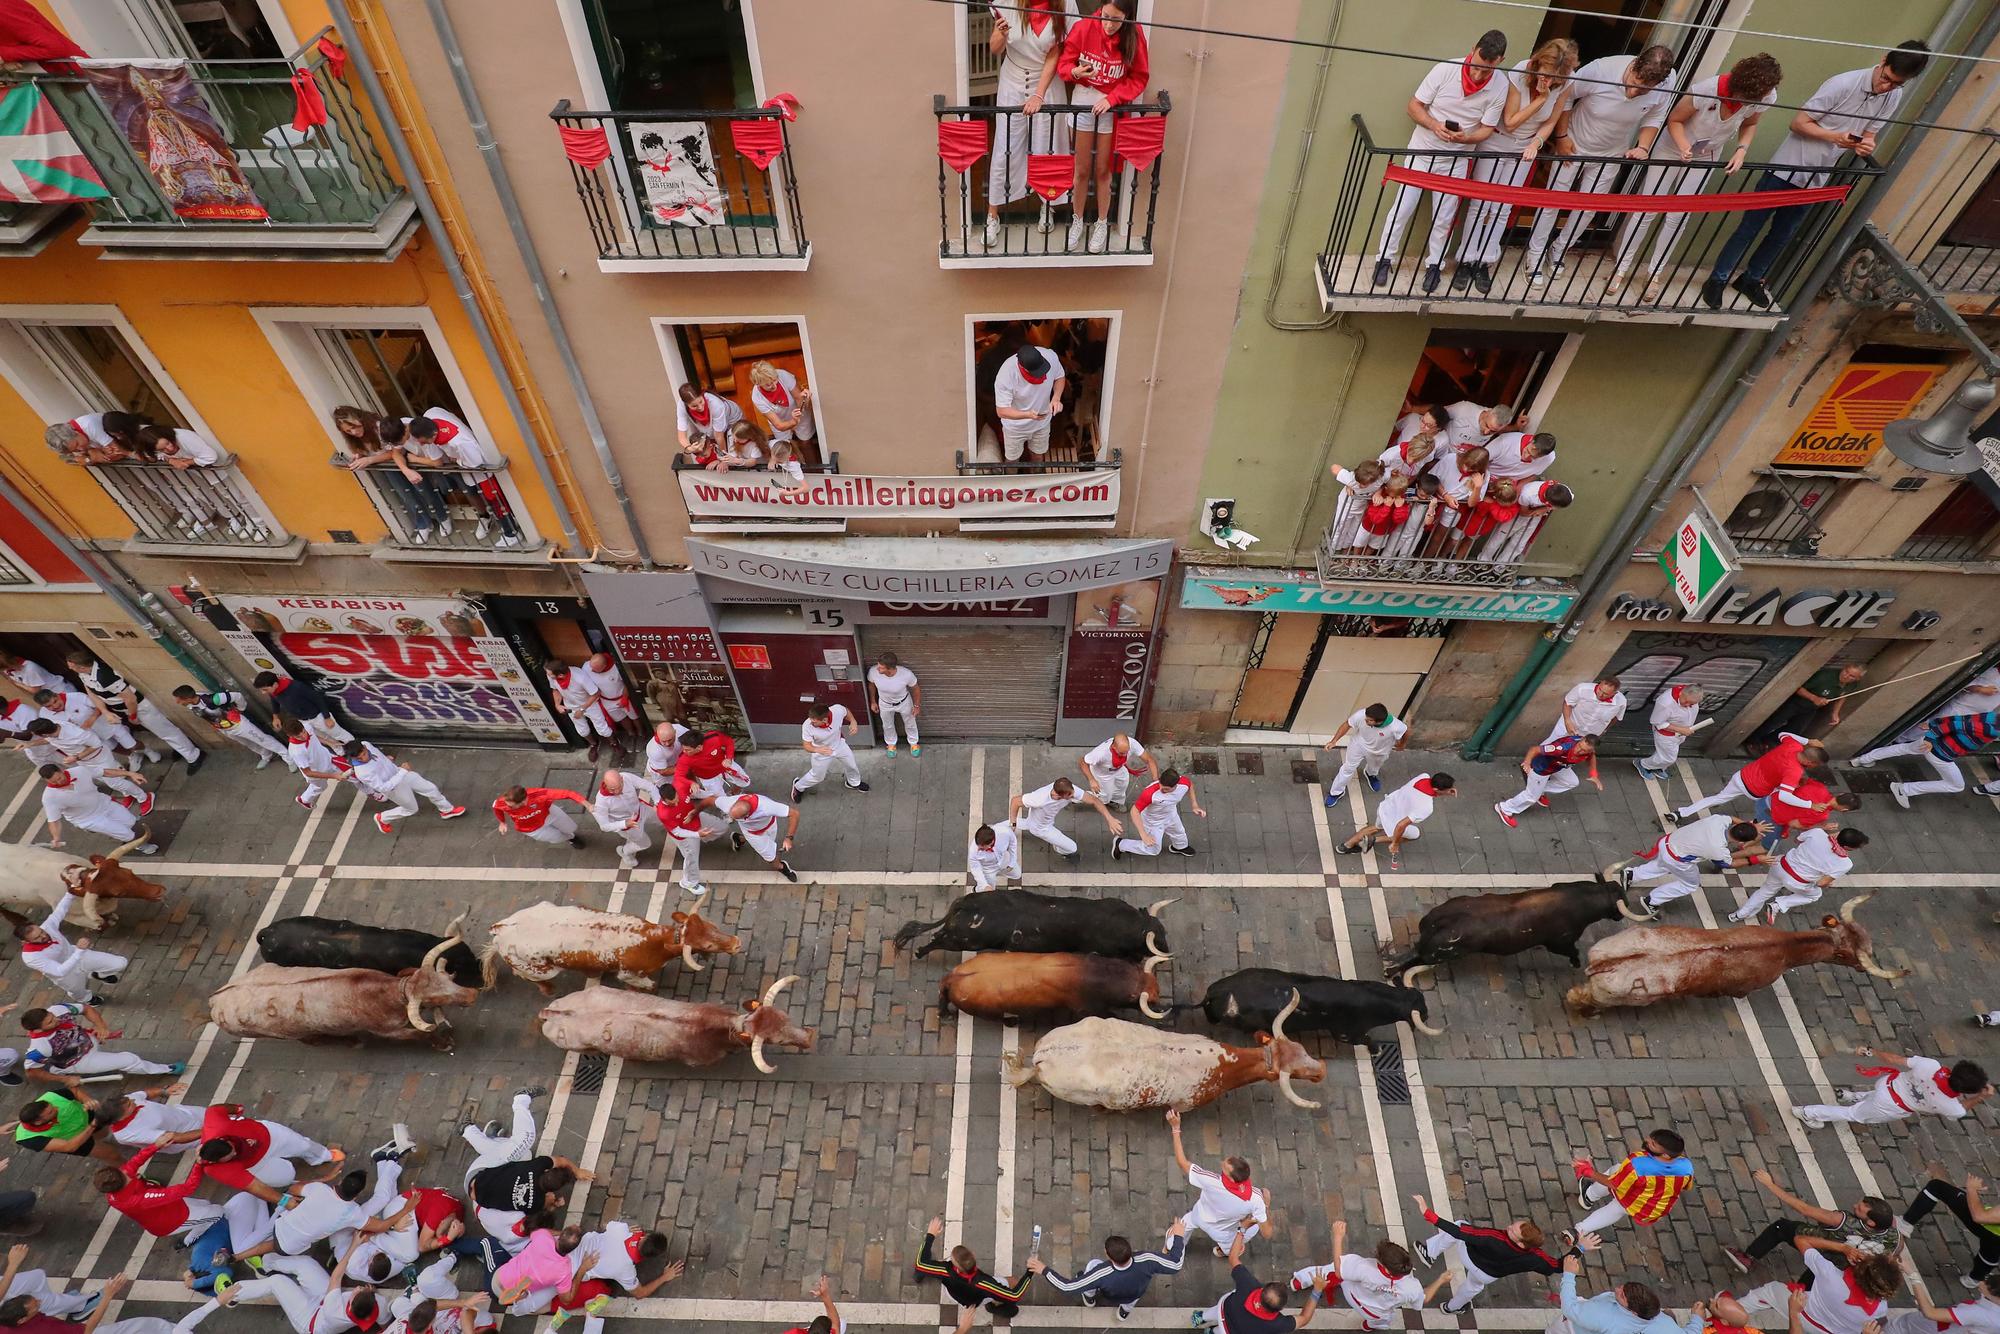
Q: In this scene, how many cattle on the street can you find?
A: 11